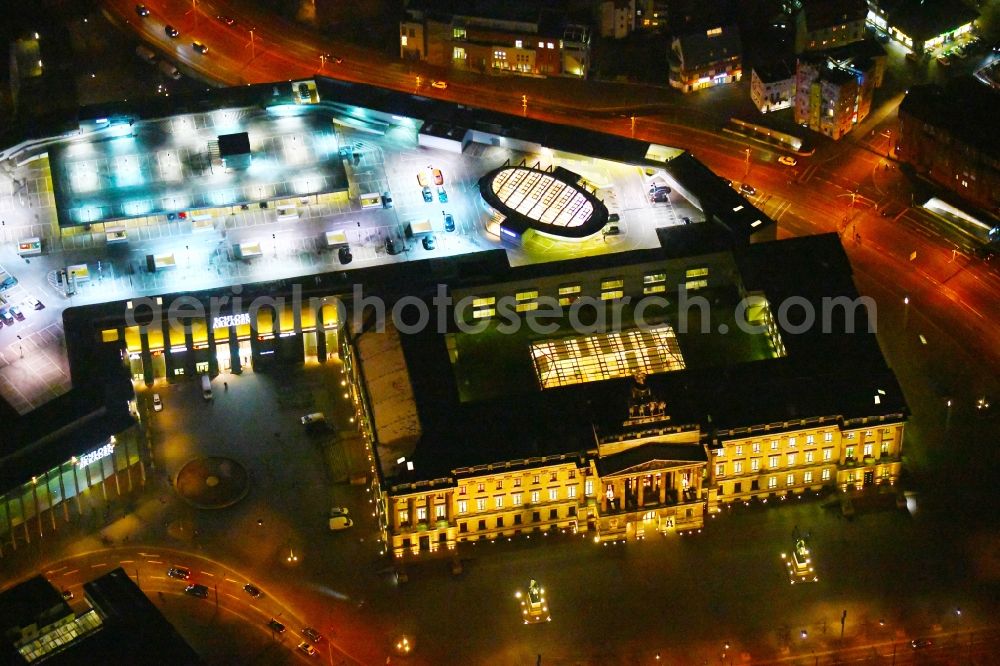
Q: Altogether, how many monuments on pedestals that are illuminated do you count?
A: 2